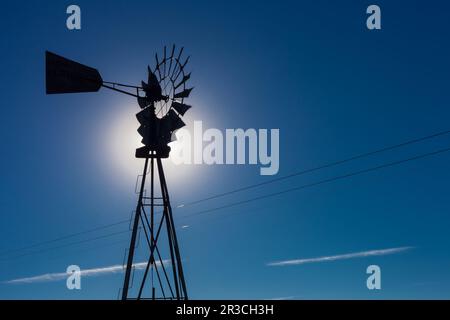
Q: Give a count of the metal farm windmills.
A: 1